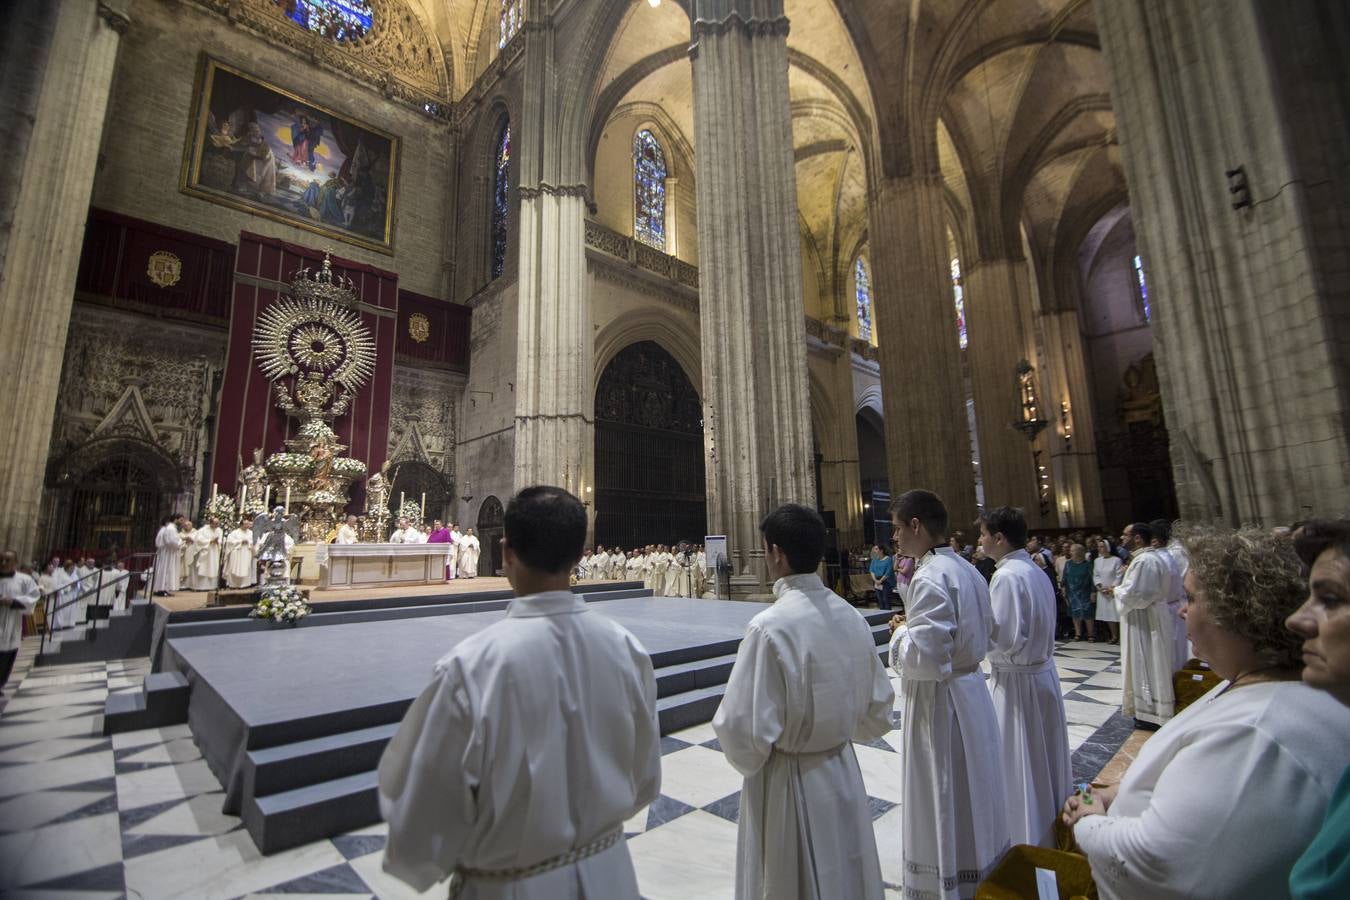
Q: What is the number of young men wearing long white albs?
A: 4